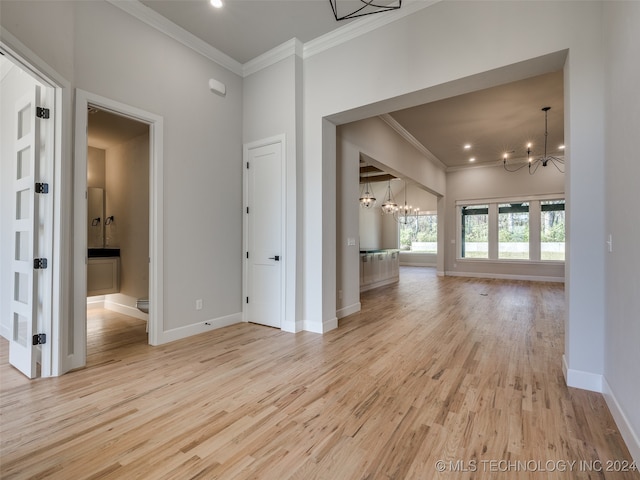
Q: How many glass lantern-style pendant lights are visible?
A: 2